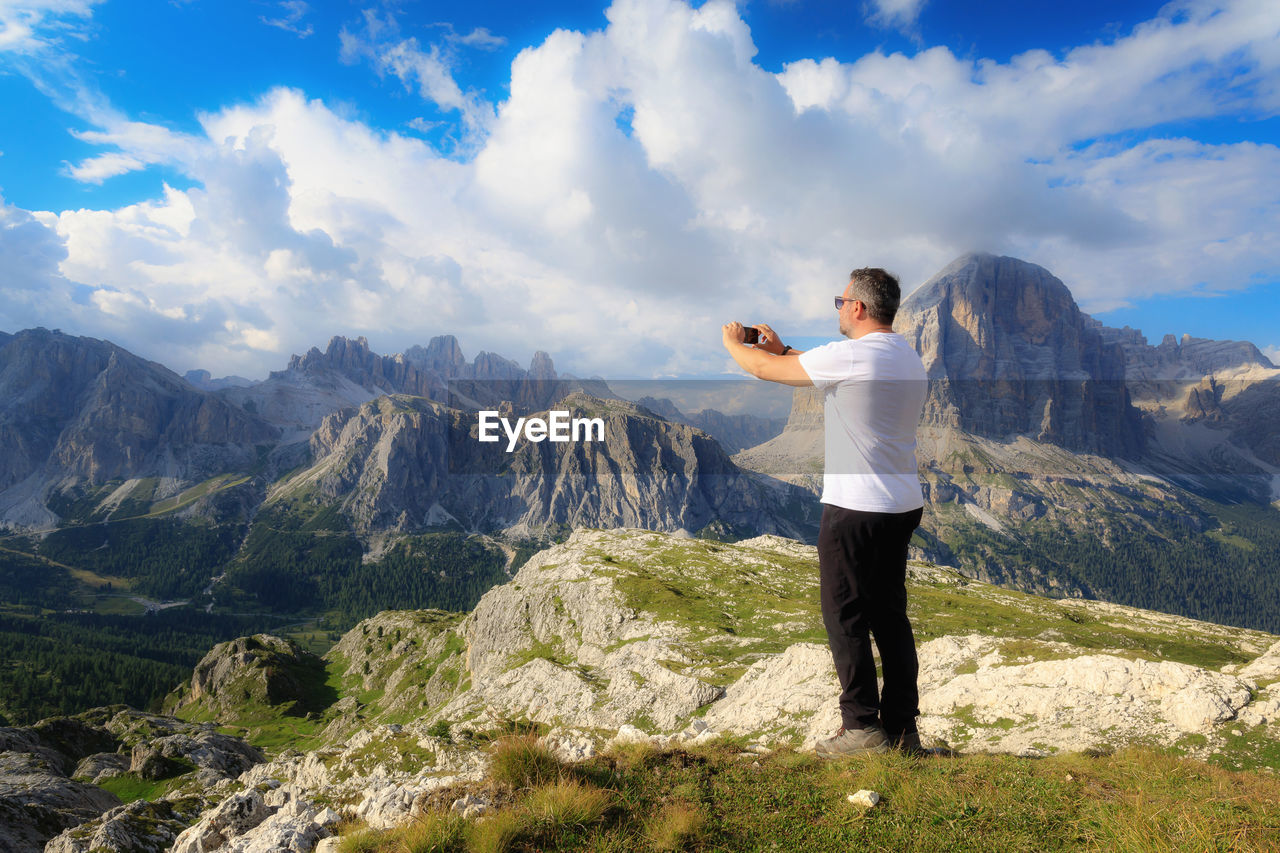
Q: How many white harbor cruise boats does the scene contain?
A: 0